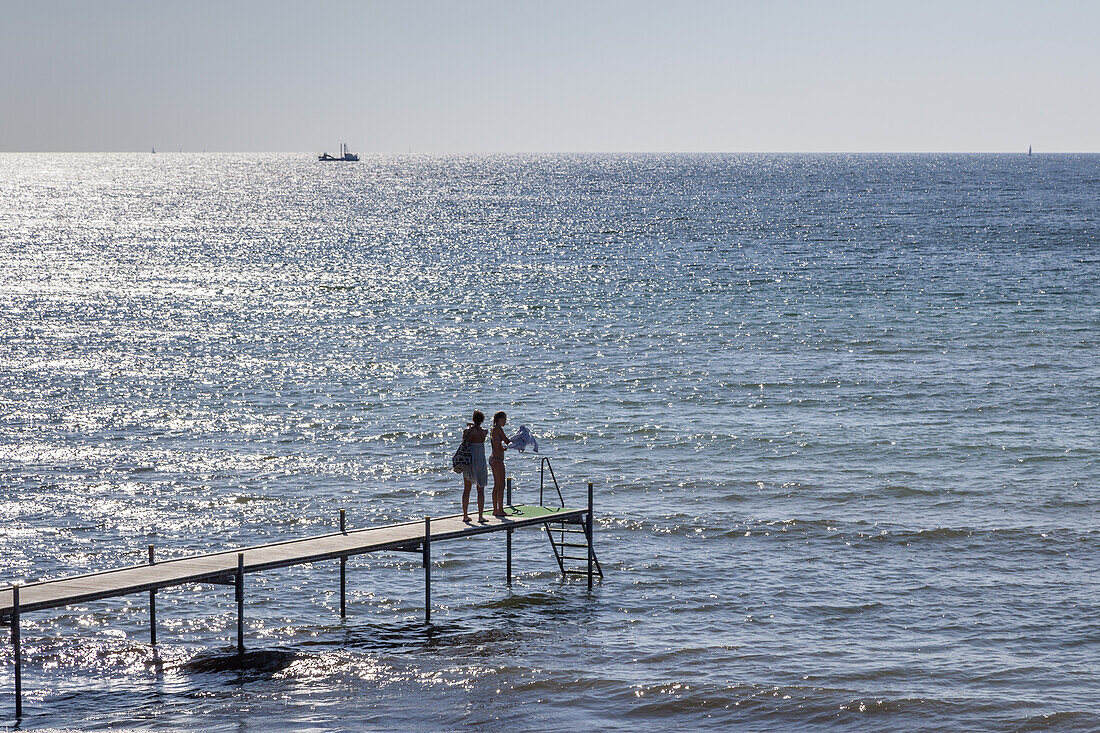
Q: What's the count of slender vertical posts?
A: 7